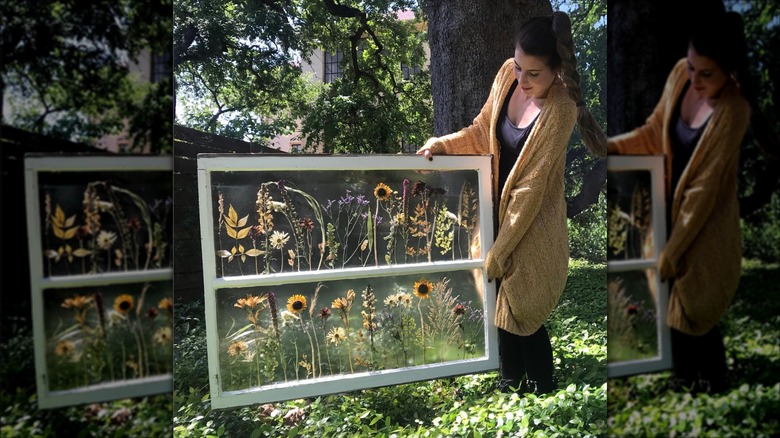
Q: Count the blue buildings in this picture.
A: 0